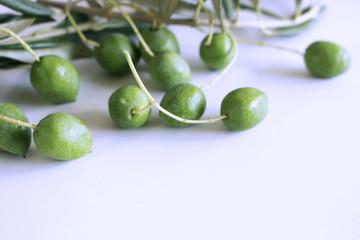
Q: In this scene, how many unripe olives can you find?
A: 11